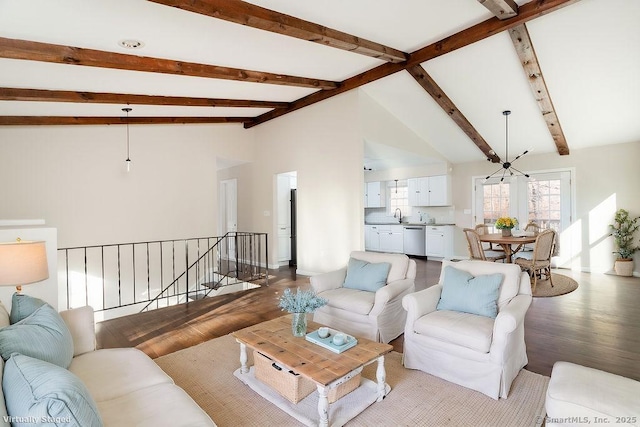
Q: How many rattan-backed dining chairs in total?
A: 4